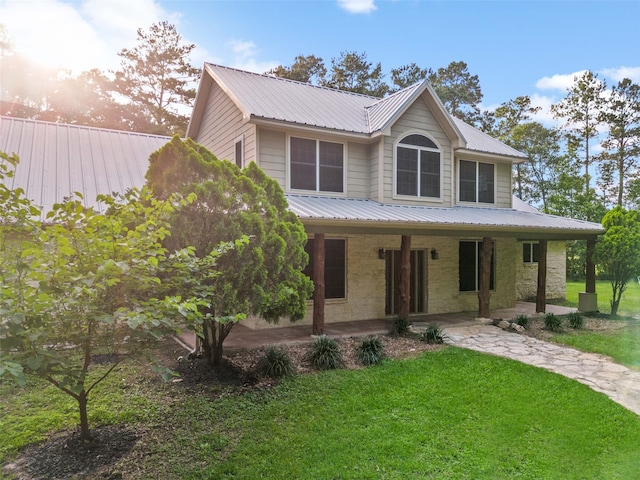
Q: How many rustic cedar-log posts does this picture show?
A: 5